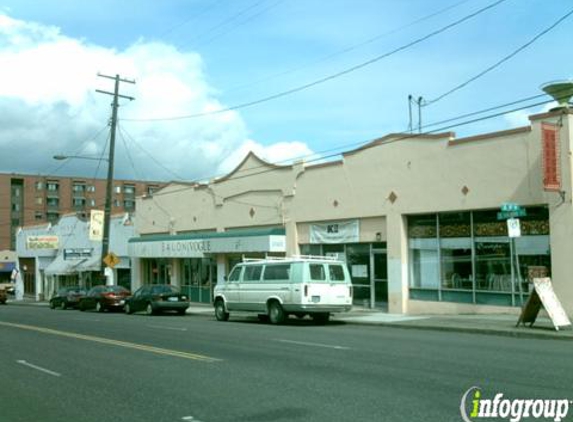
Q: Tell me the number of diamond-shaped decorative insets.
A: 6